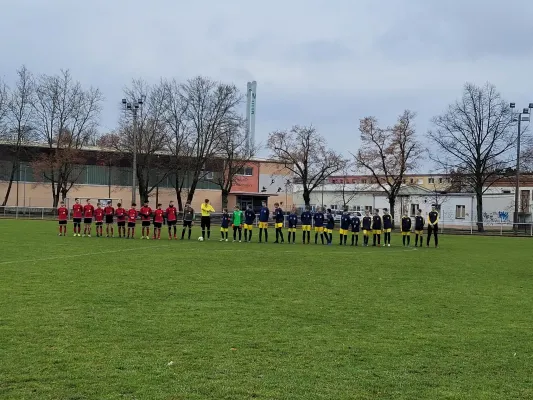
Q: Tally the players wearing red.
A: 10